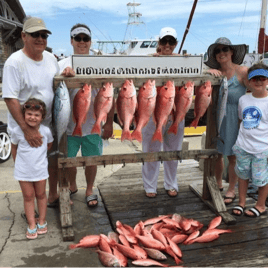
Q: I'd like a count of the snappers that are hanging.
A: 7